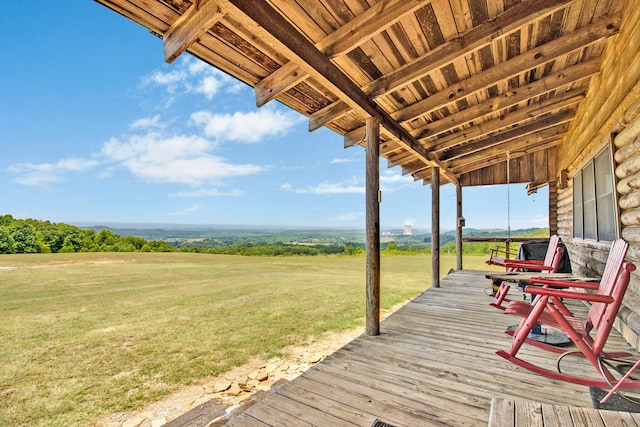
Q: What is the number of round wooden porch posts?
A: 3